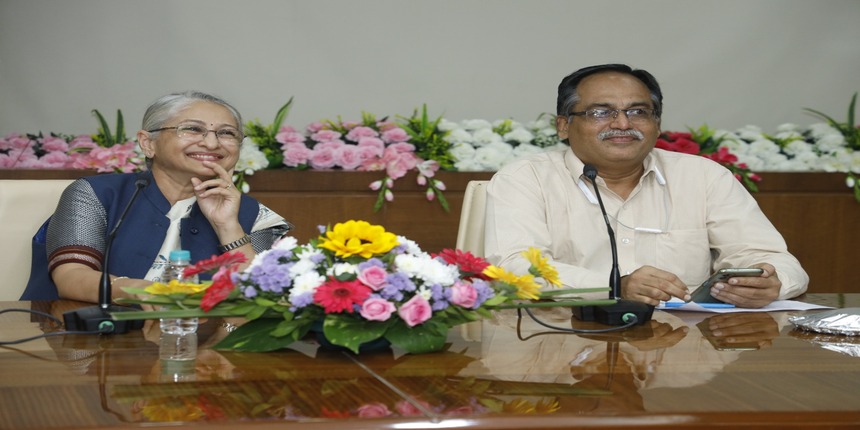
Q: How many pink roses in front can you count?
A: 4